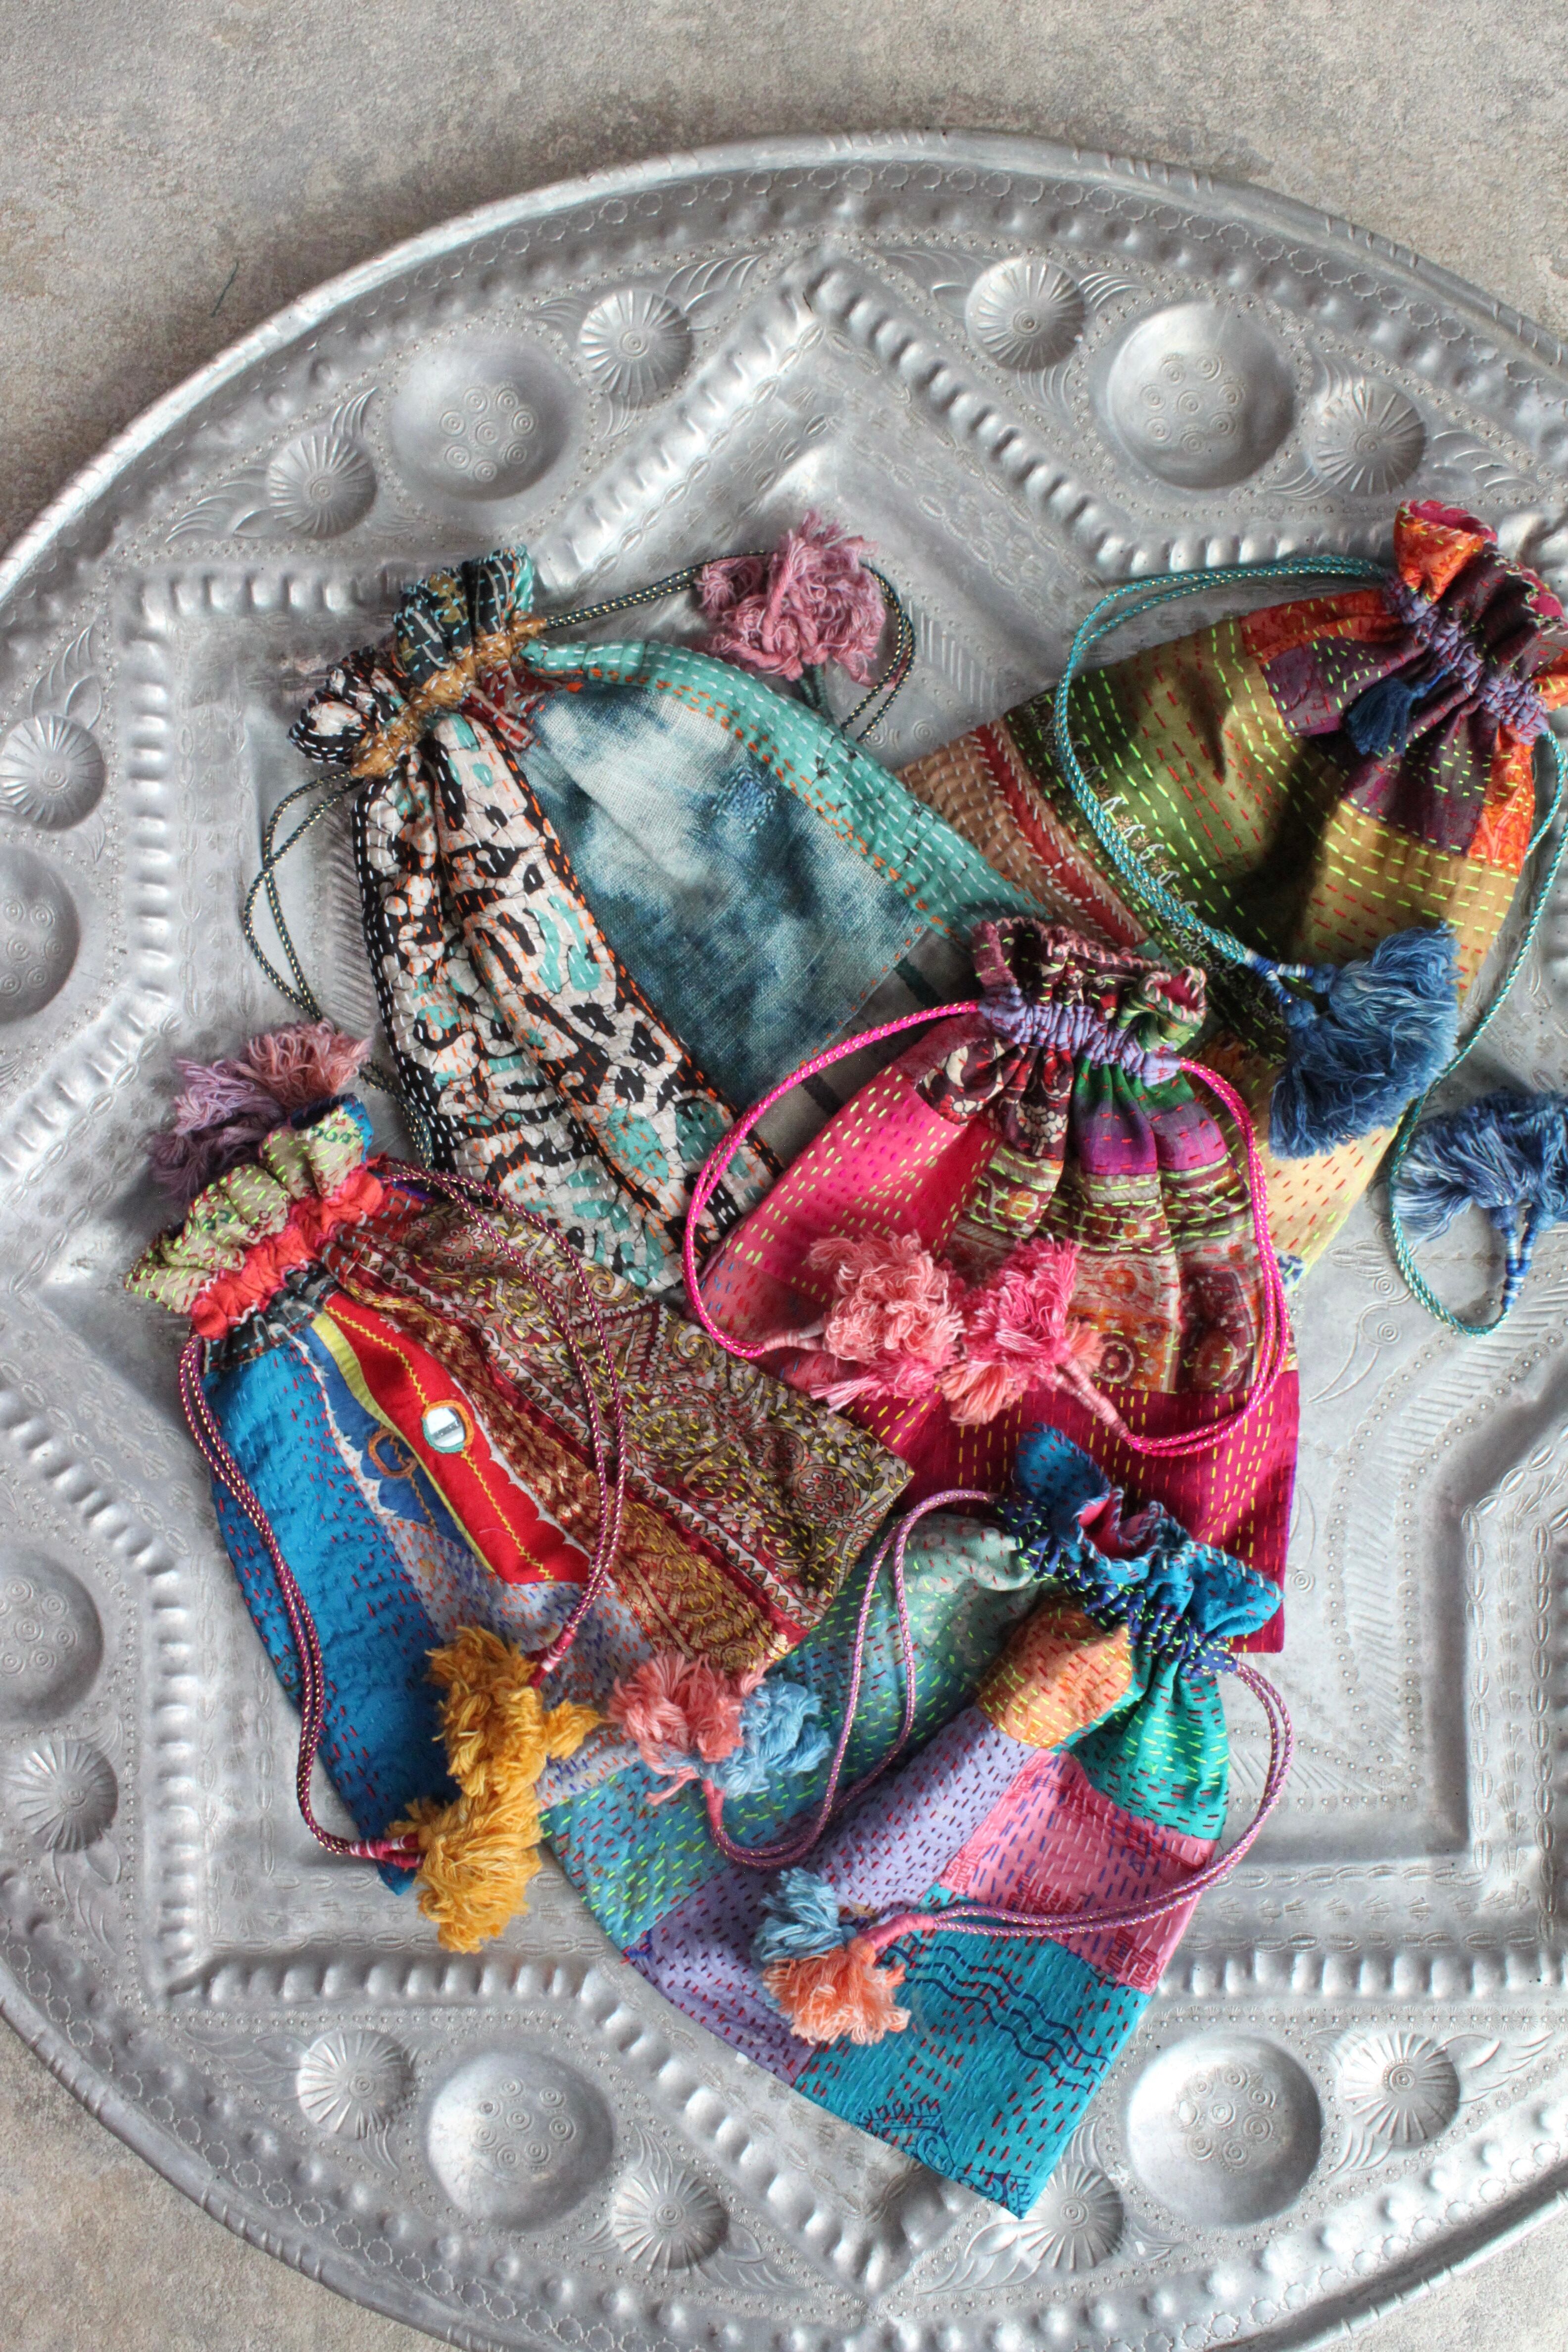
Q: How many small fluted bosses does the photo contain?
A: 10